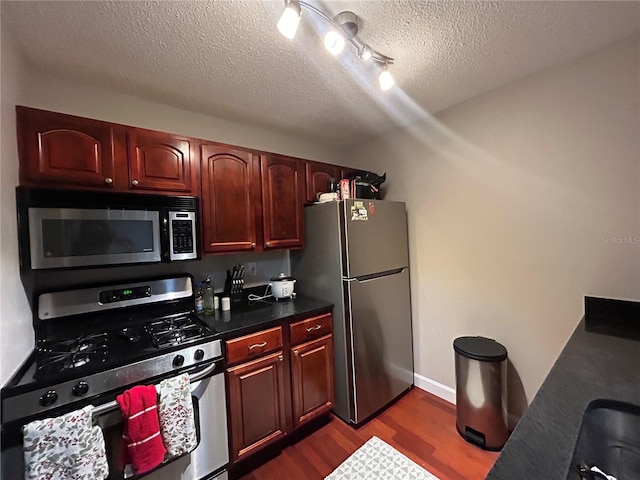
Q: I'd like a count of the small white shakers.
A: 2